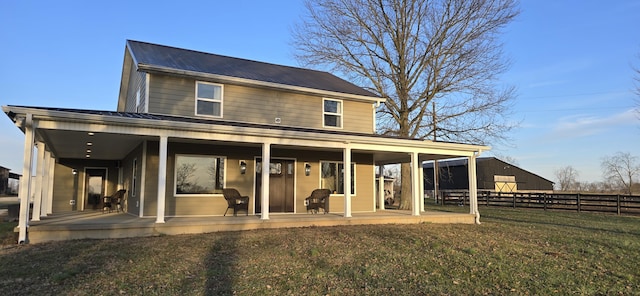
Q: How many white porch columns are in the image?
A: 11